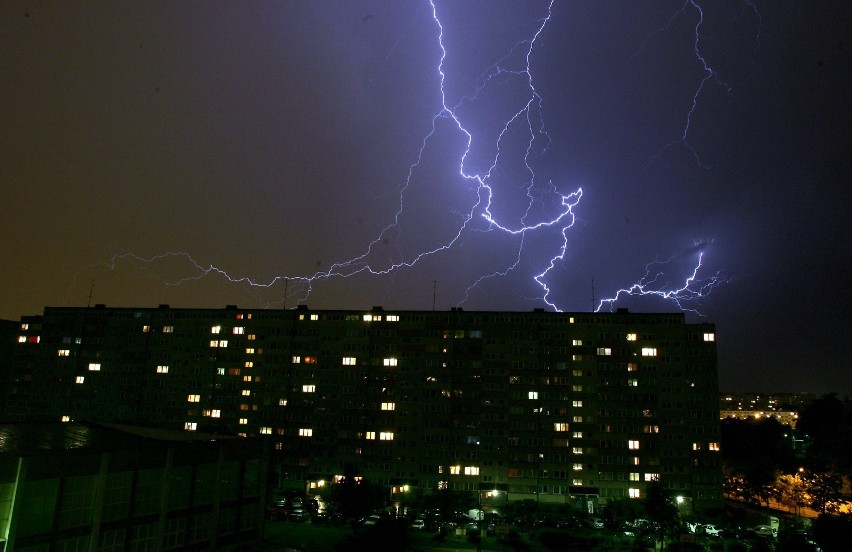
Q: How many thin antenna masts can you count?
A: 4